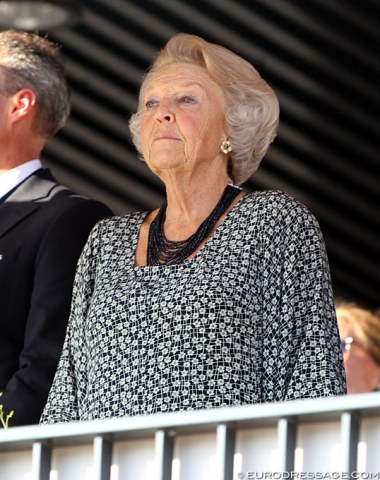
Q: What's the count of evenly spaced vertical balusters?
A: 6